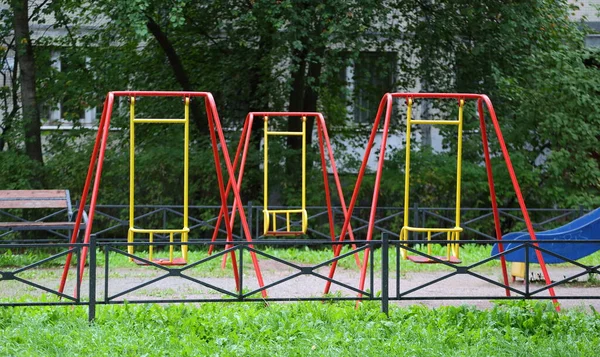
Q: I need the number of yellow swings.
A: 3